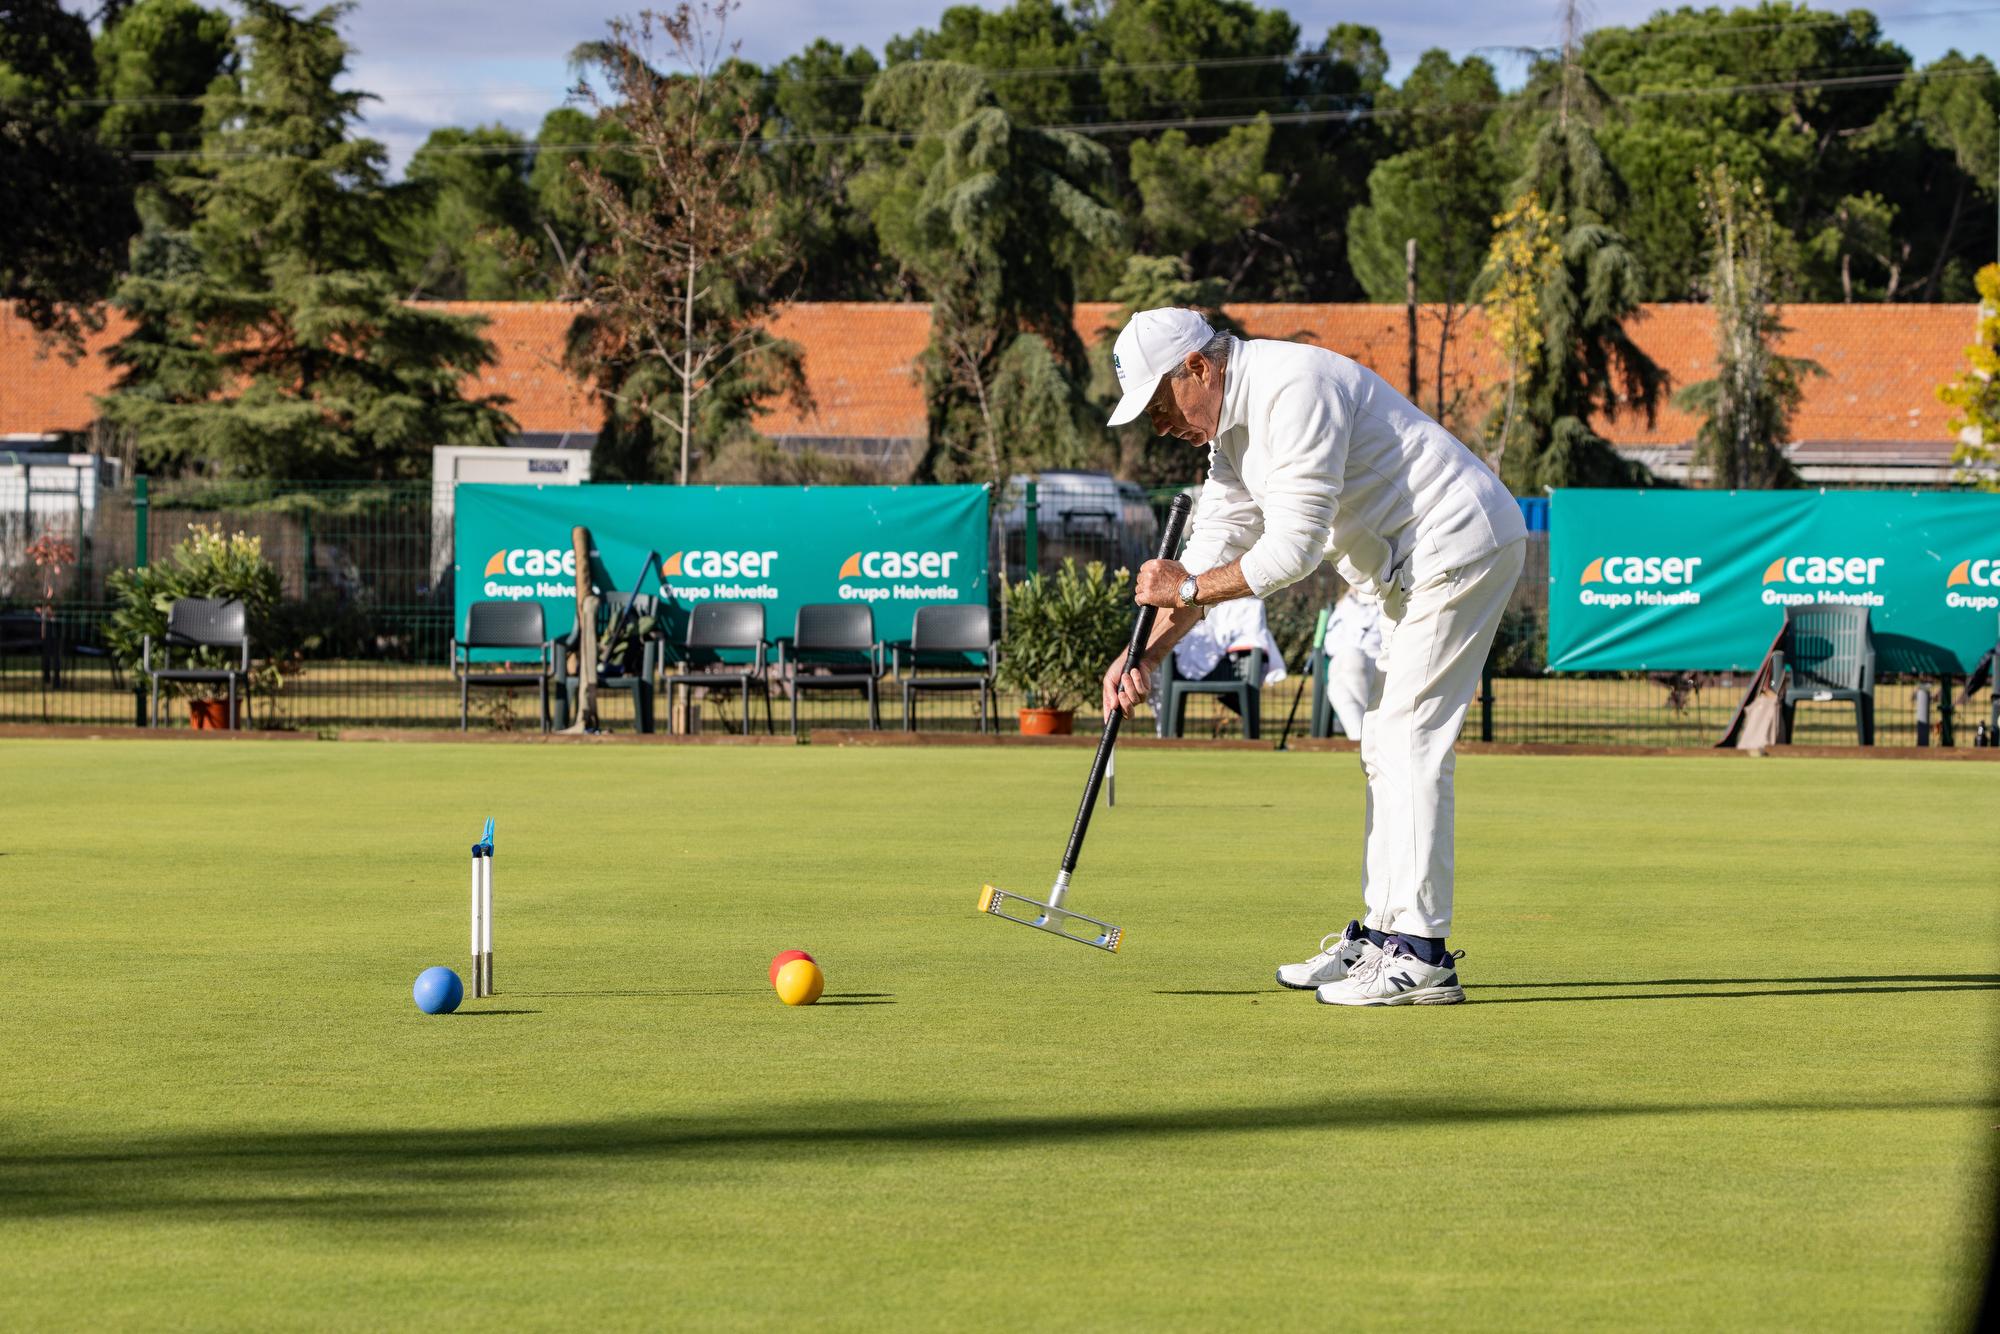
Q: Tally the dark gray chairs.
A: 5